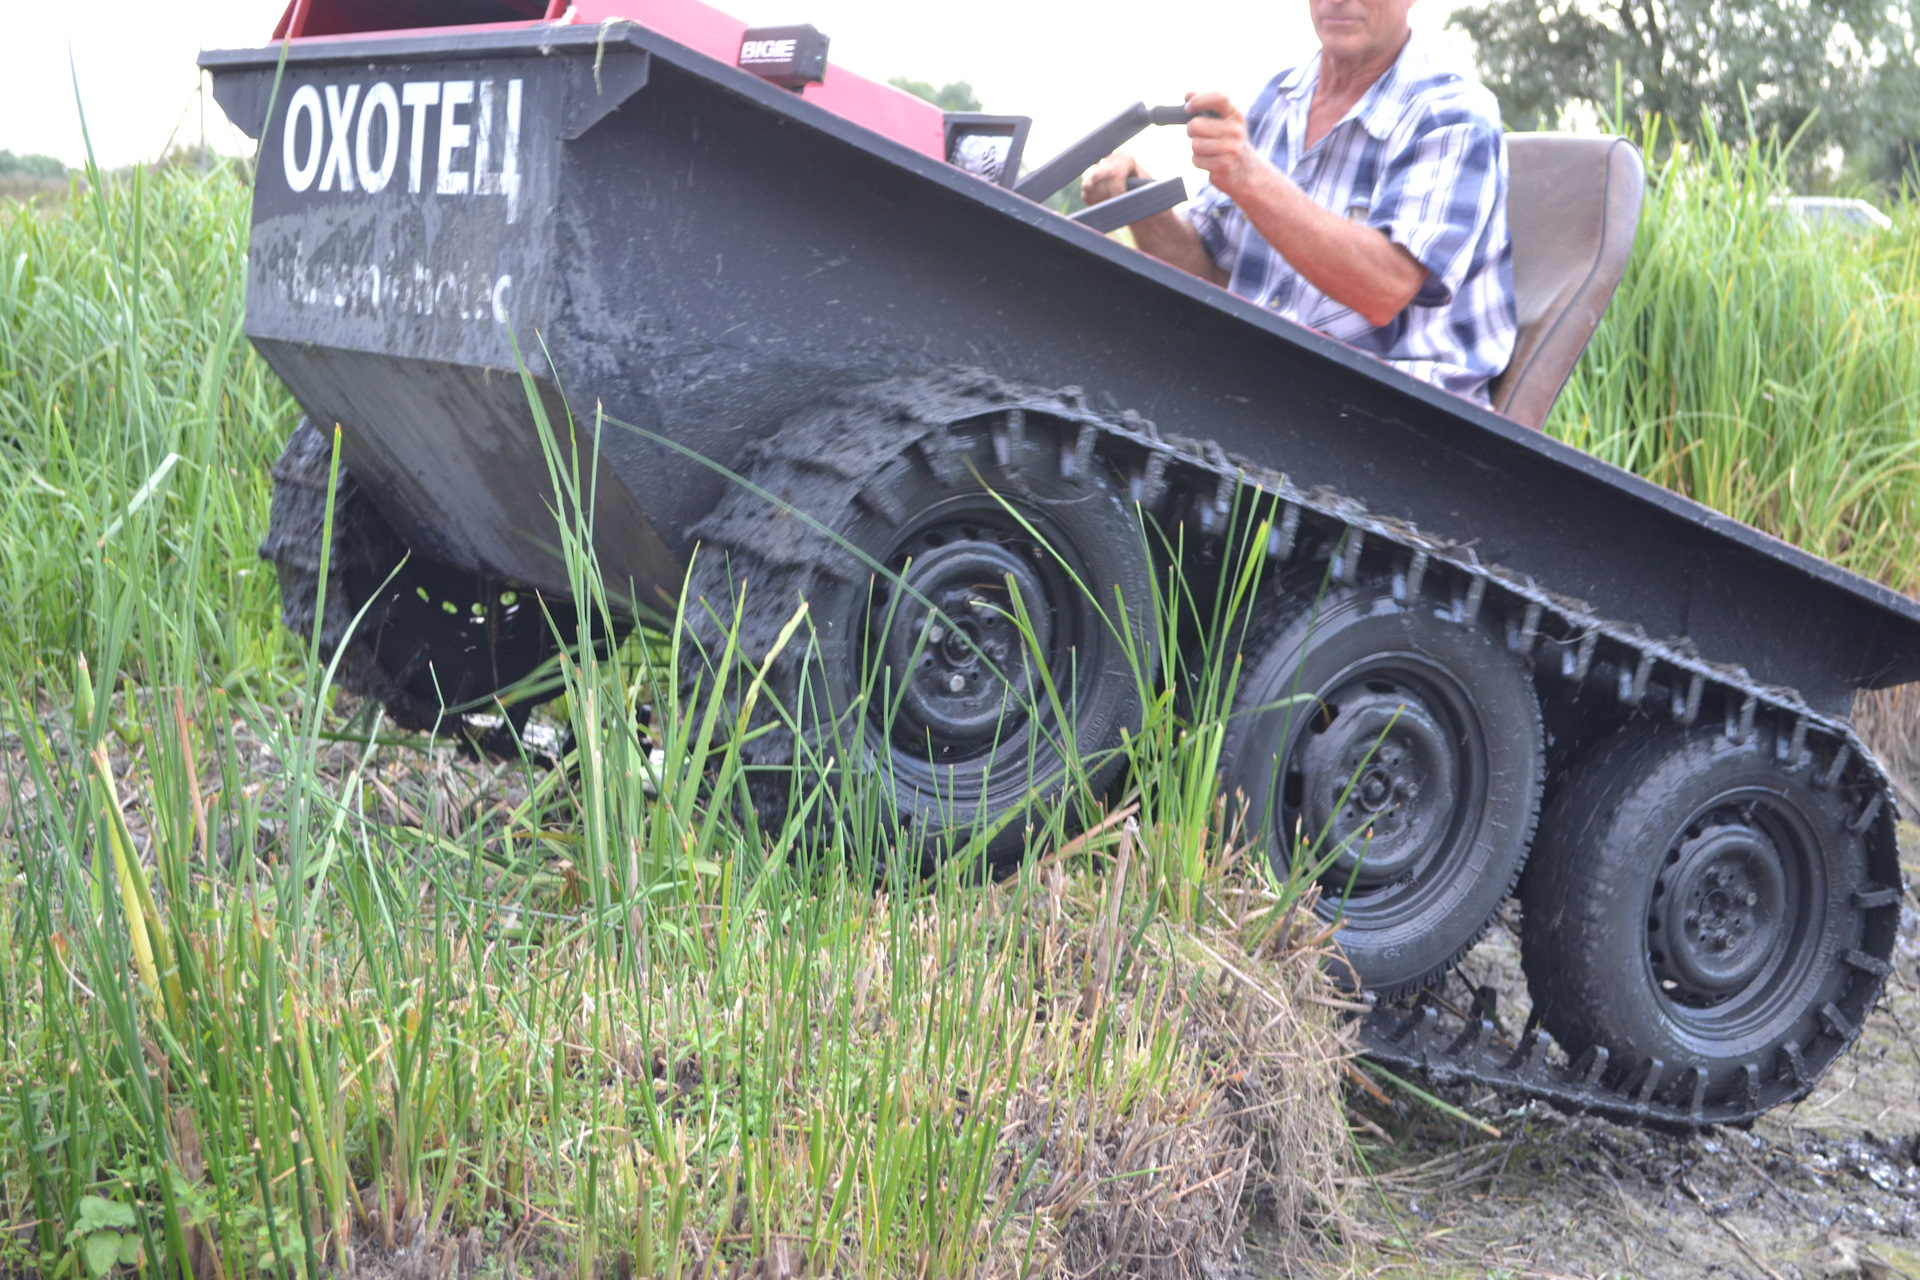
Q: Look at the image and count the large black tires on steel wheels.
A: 3